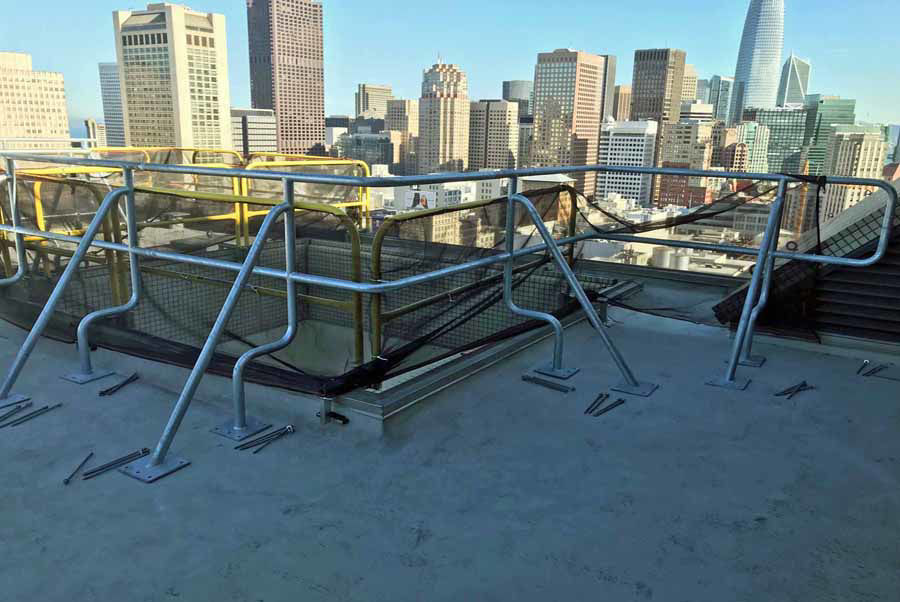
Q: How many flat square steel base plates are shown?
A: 8